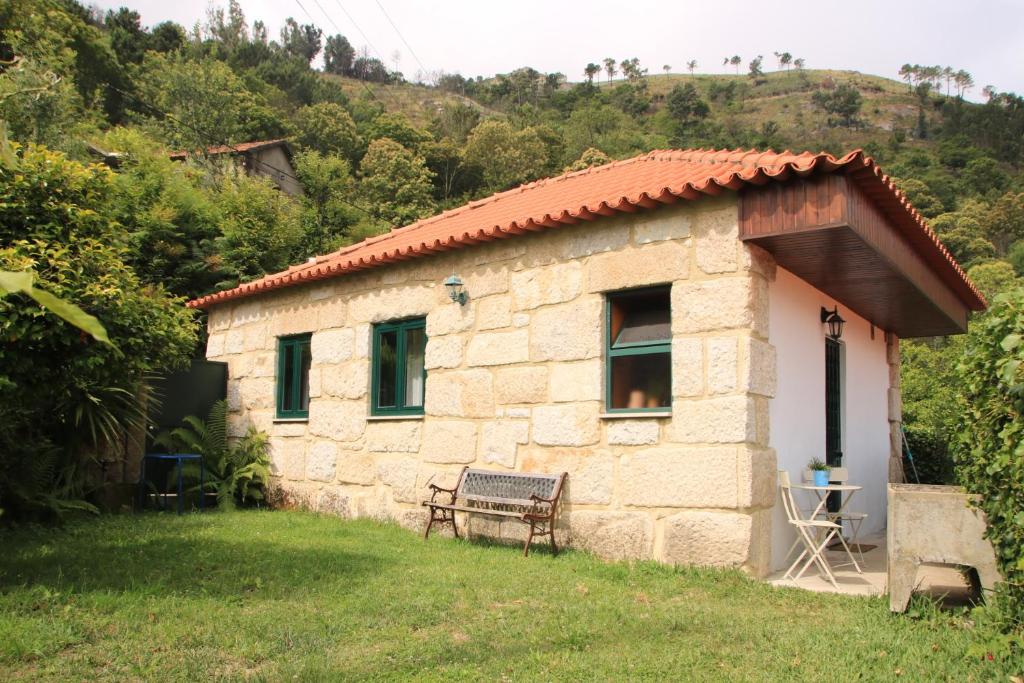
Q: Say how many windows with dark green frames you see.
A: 3